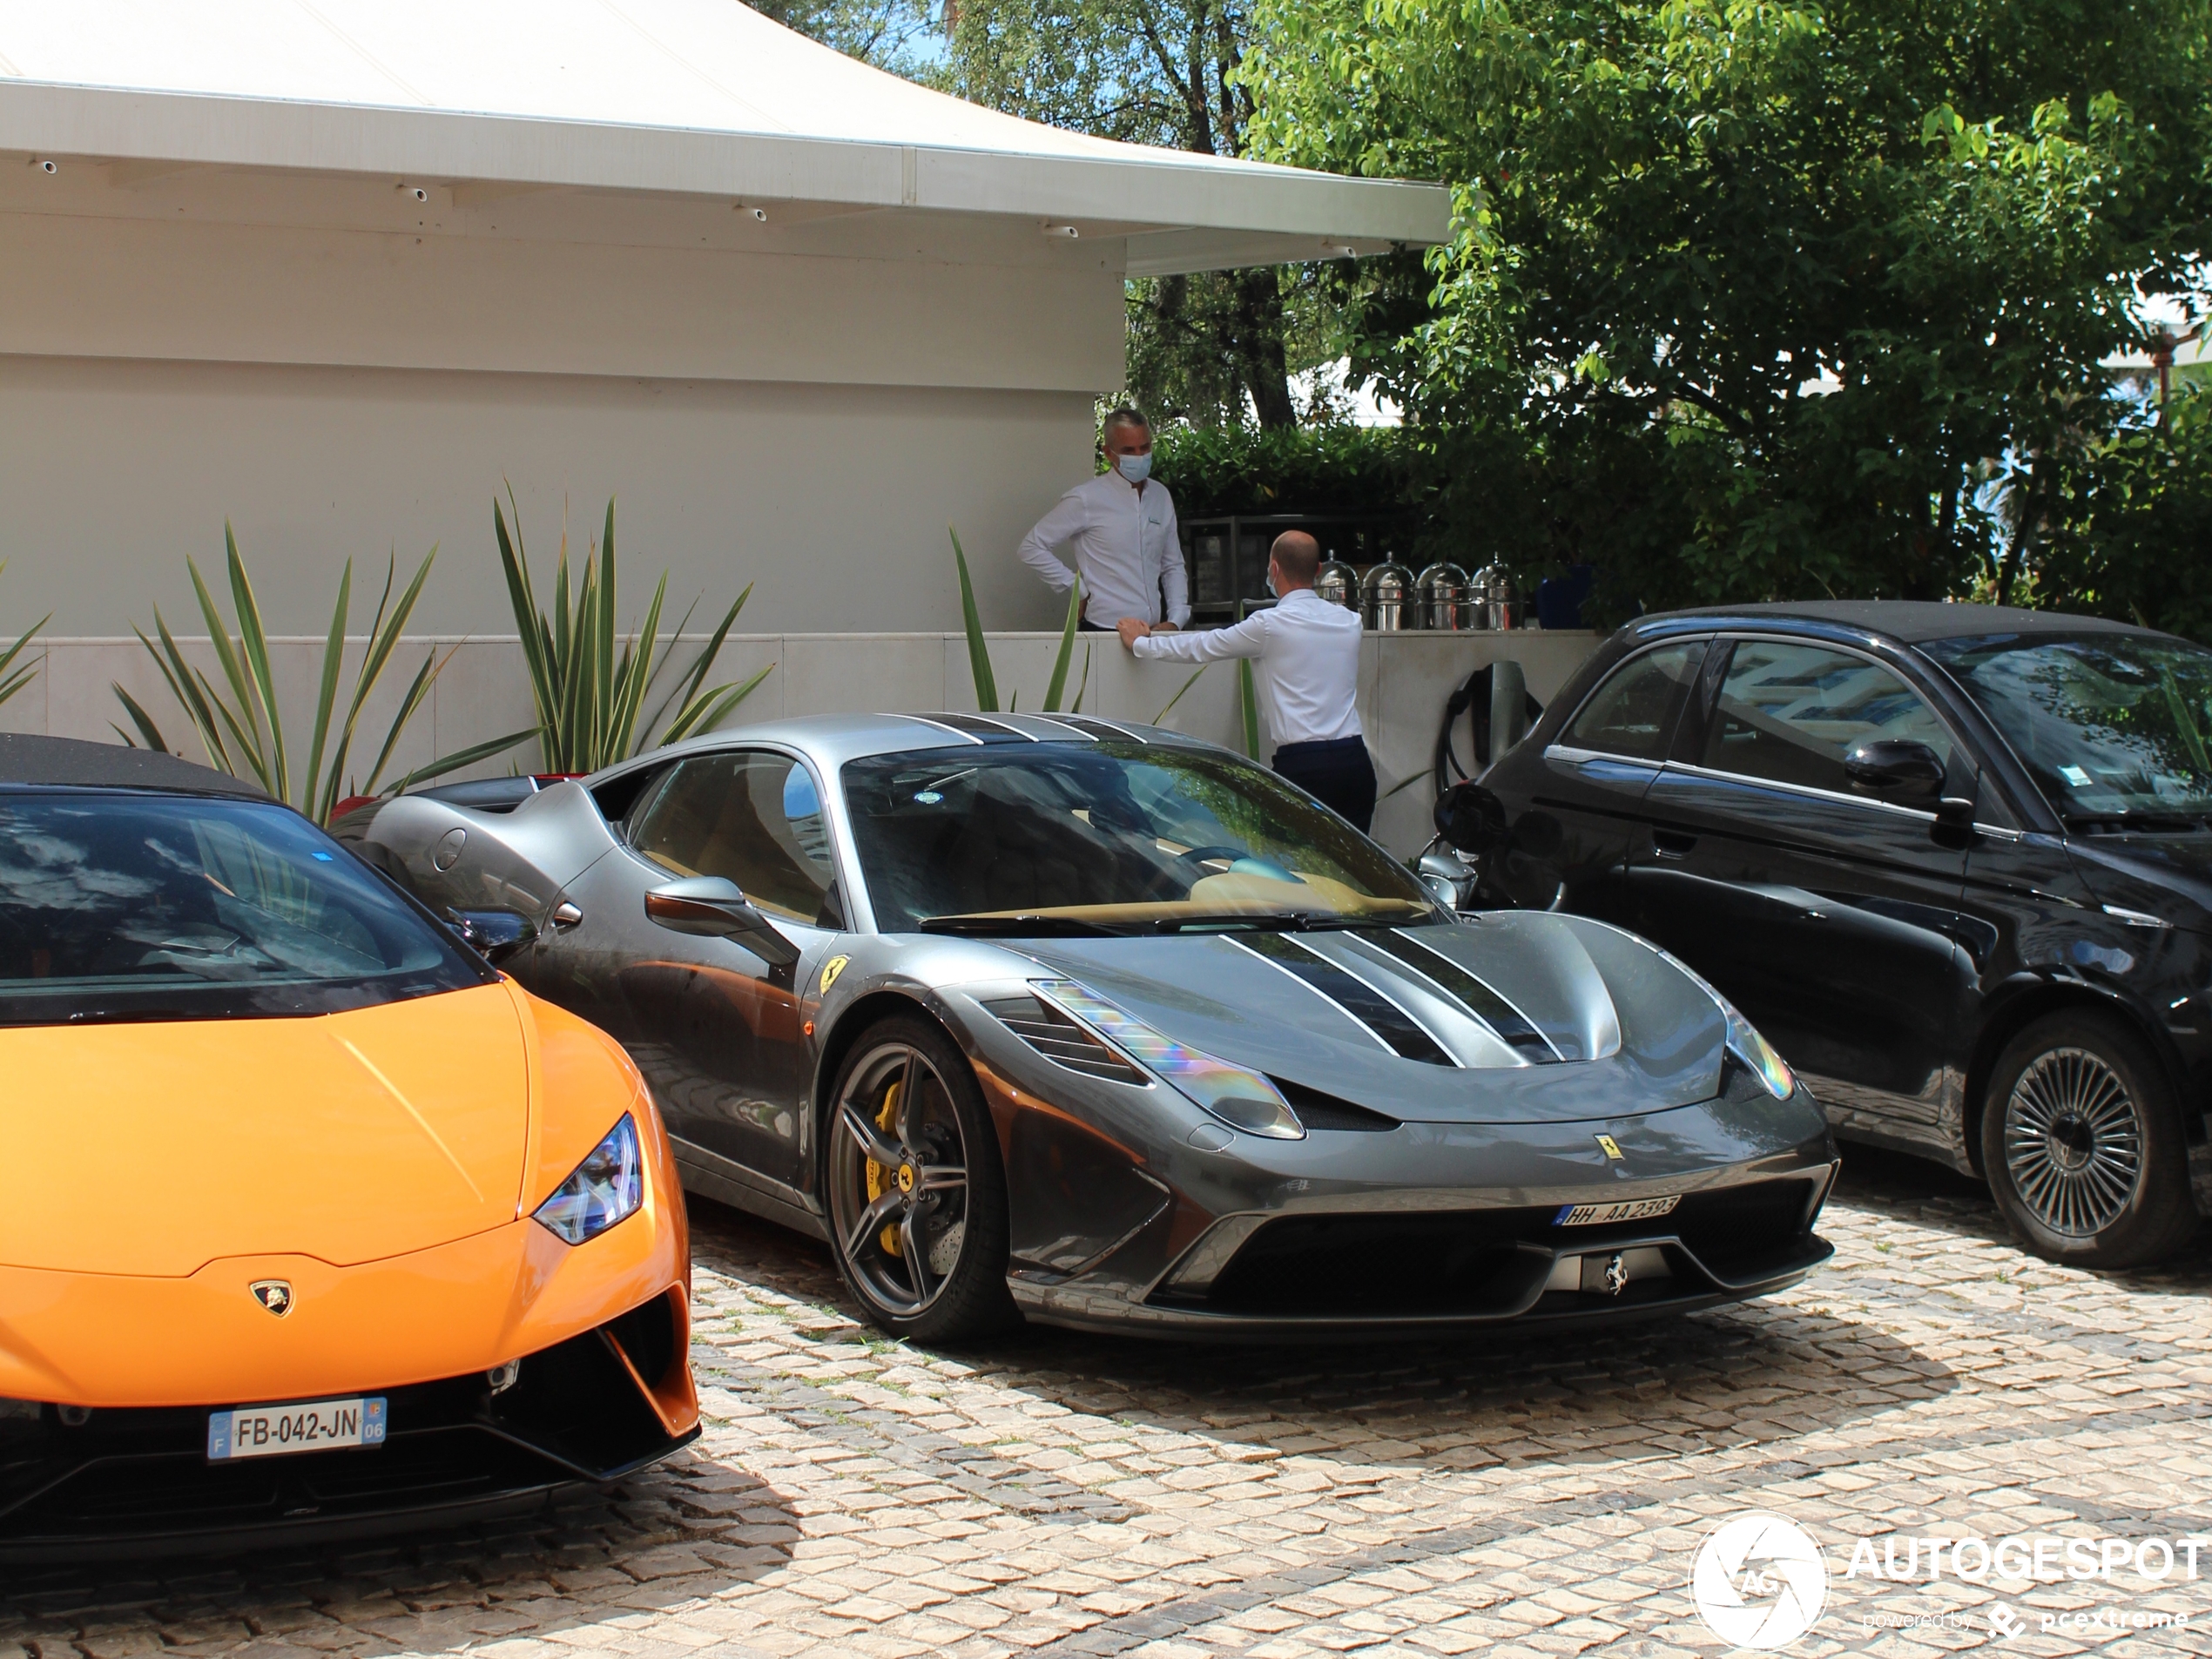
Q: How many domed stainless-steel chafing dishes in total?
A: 4